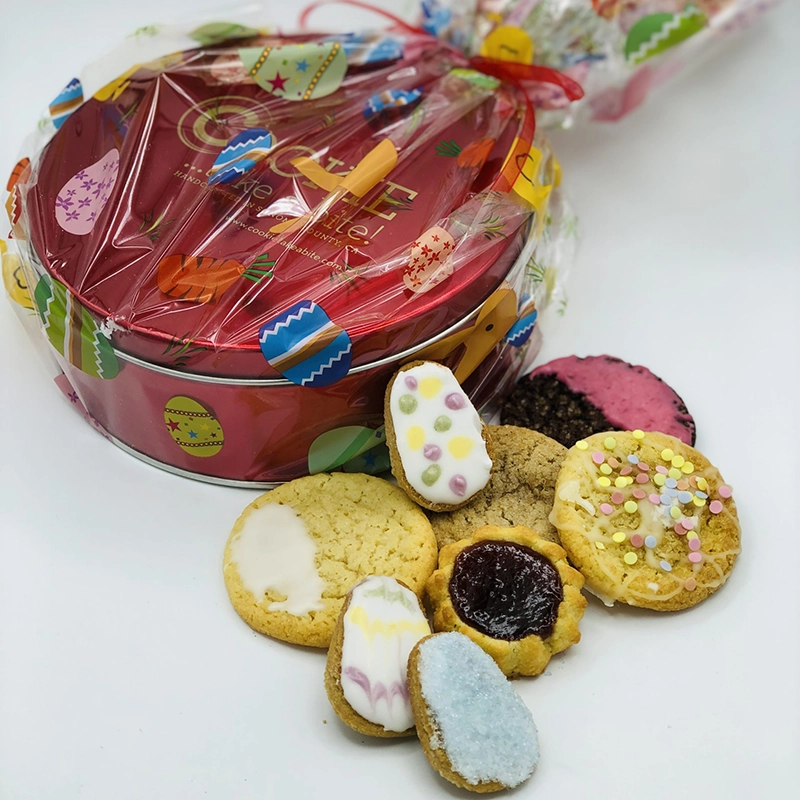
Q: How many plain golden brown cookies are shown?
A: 1